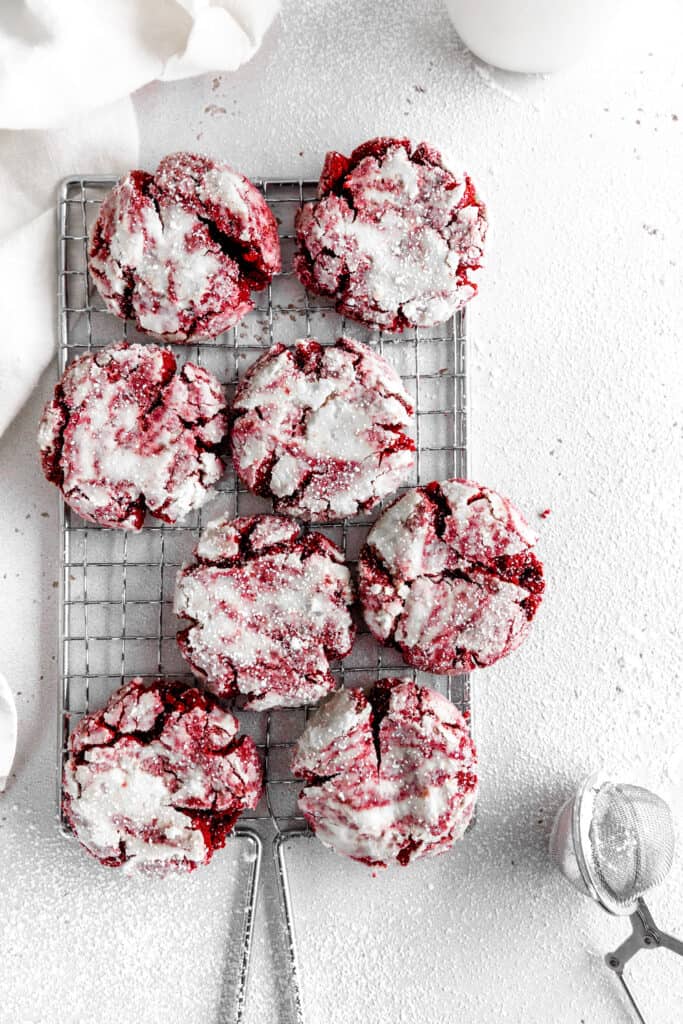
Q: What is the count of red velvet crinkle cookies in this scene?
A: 8